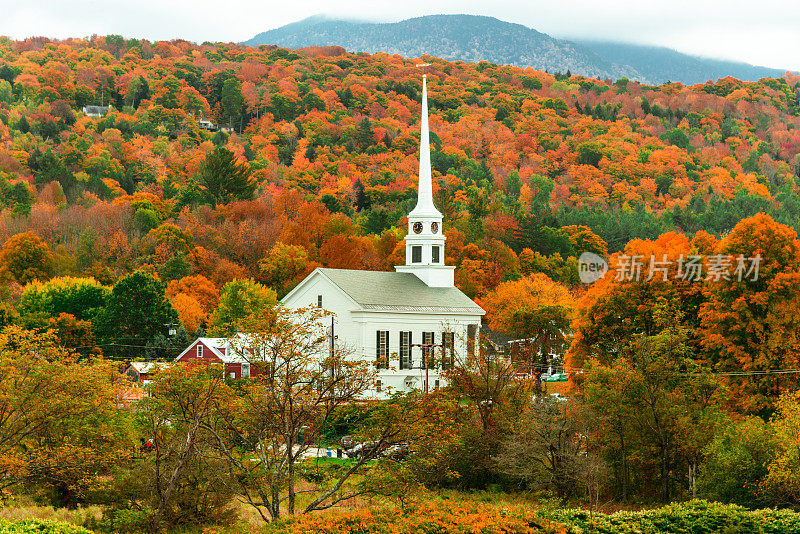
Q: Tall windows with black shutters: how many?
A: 4